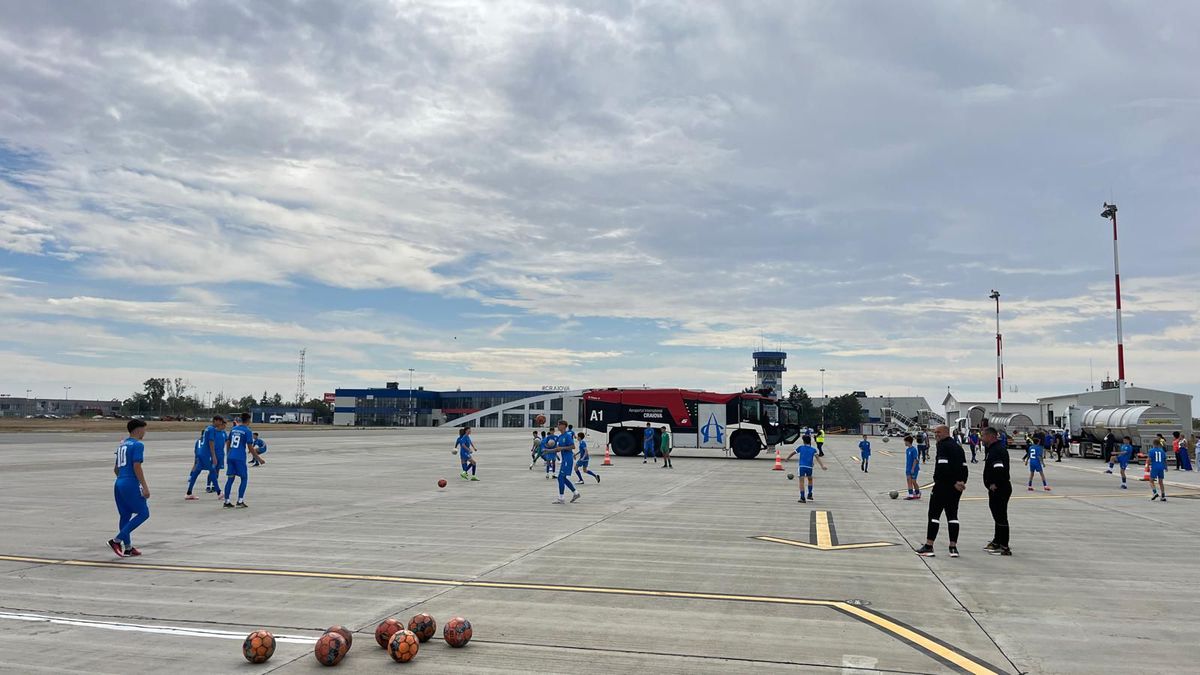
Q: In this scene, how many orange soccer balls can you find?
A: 9